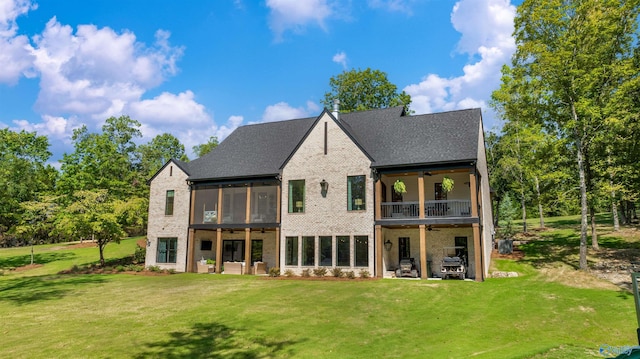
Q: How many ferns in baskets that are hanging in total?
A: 2